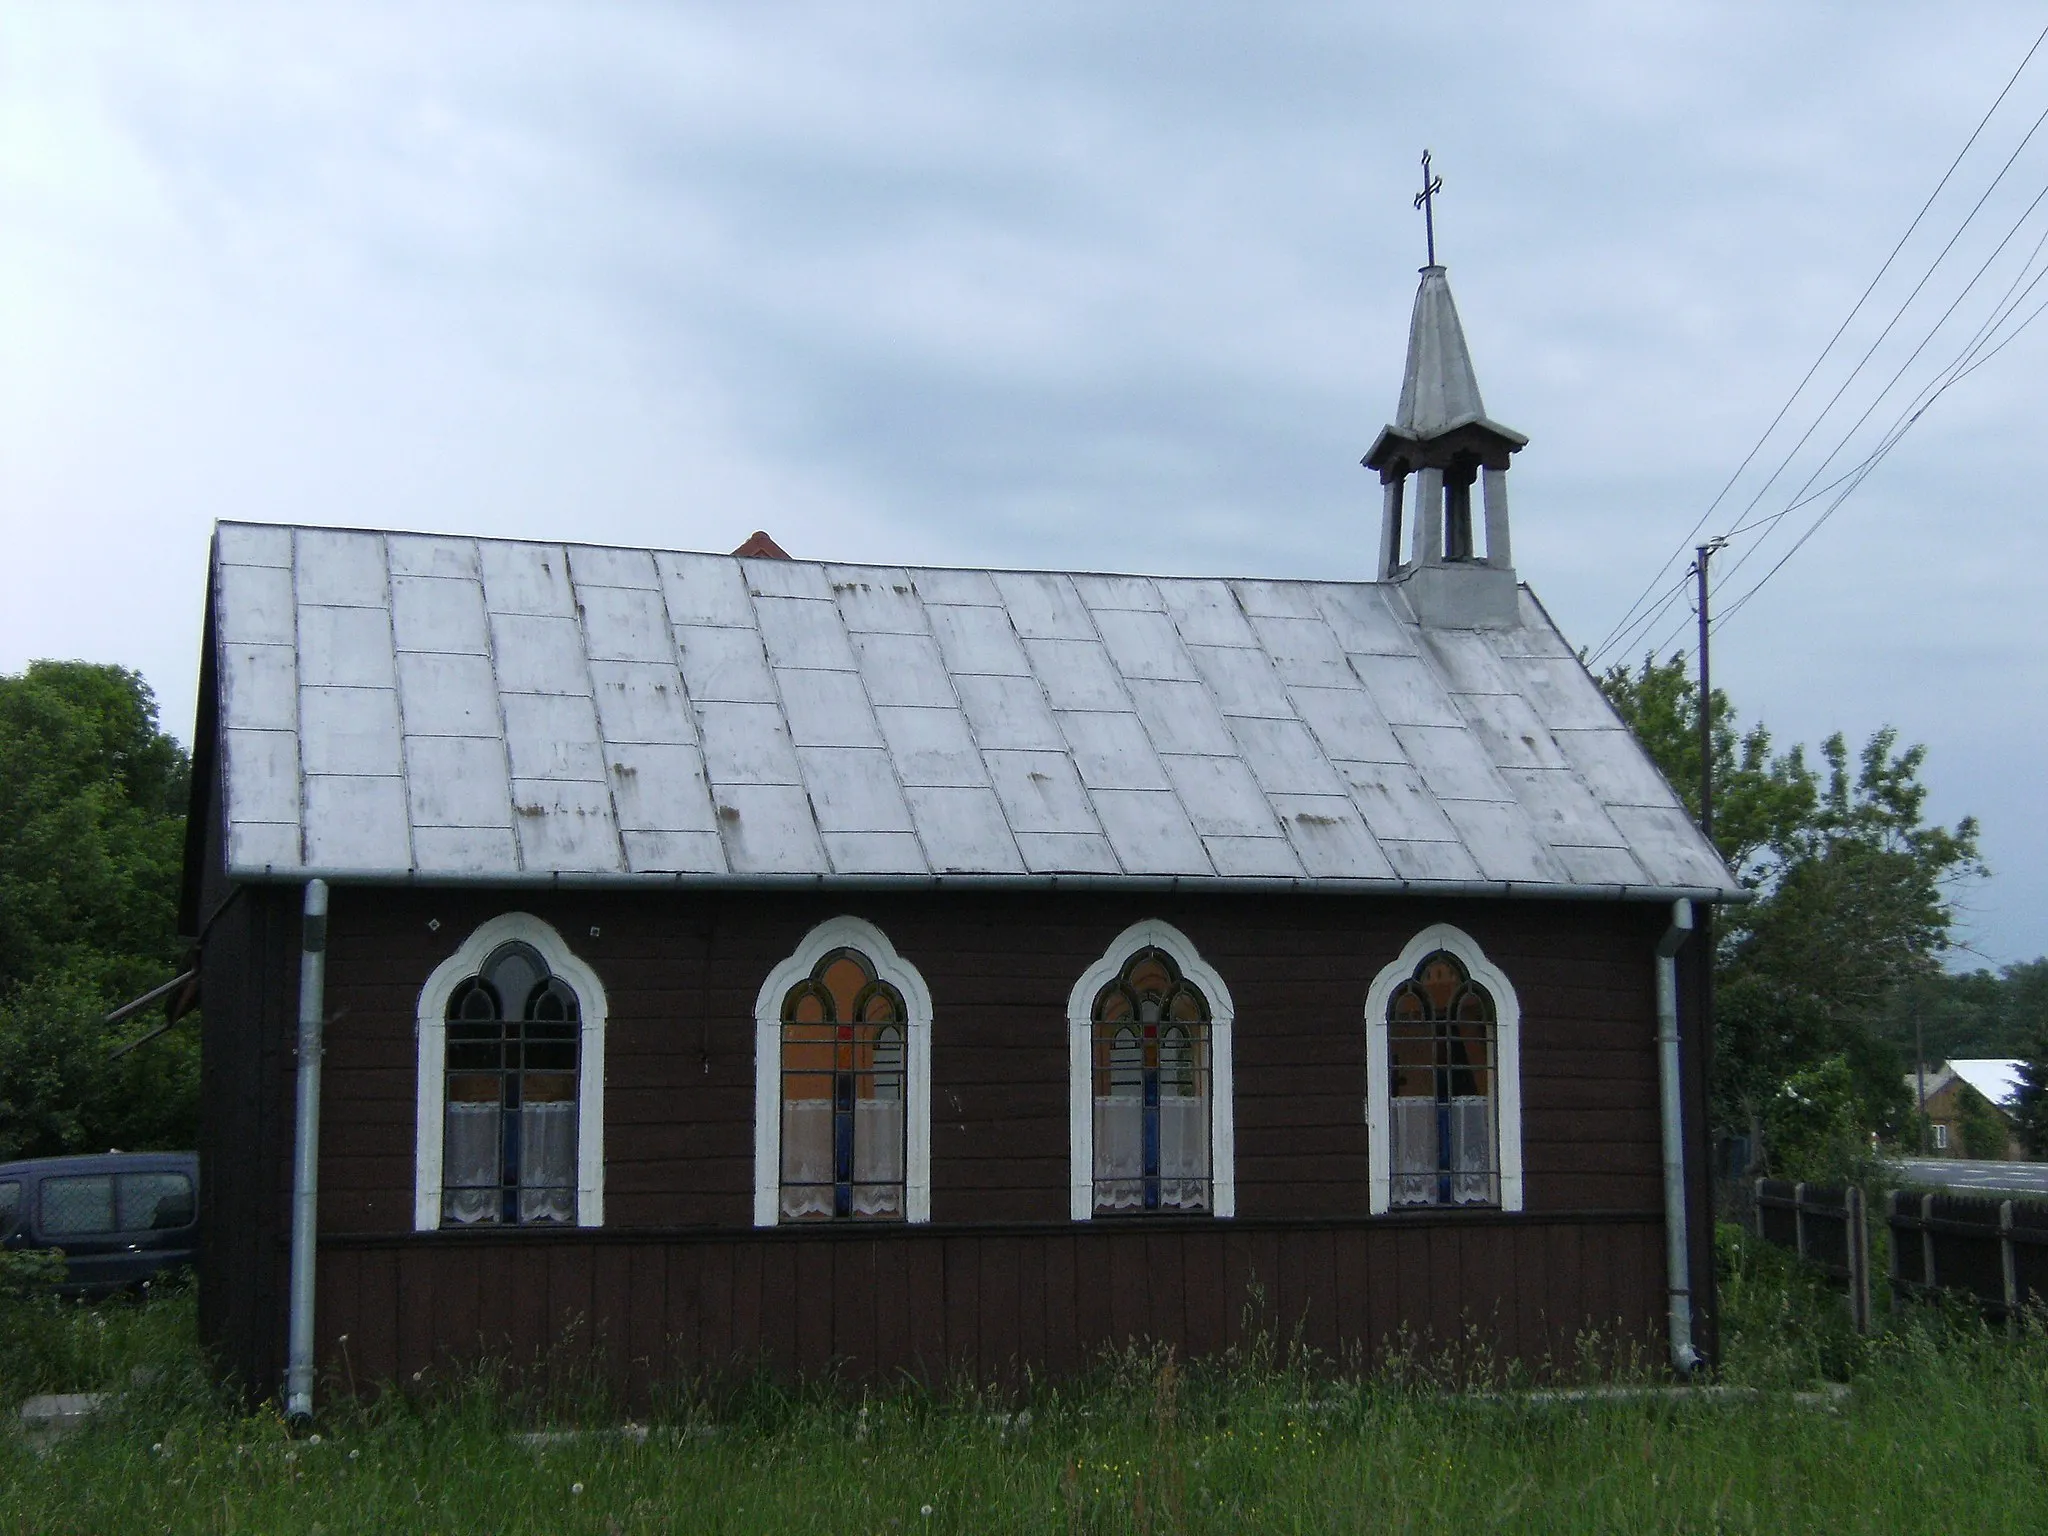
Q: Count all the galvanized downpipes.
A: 2